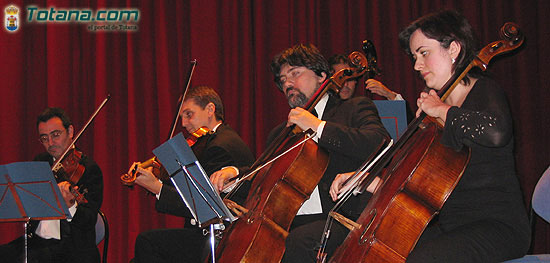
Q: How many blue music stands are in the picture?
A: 3